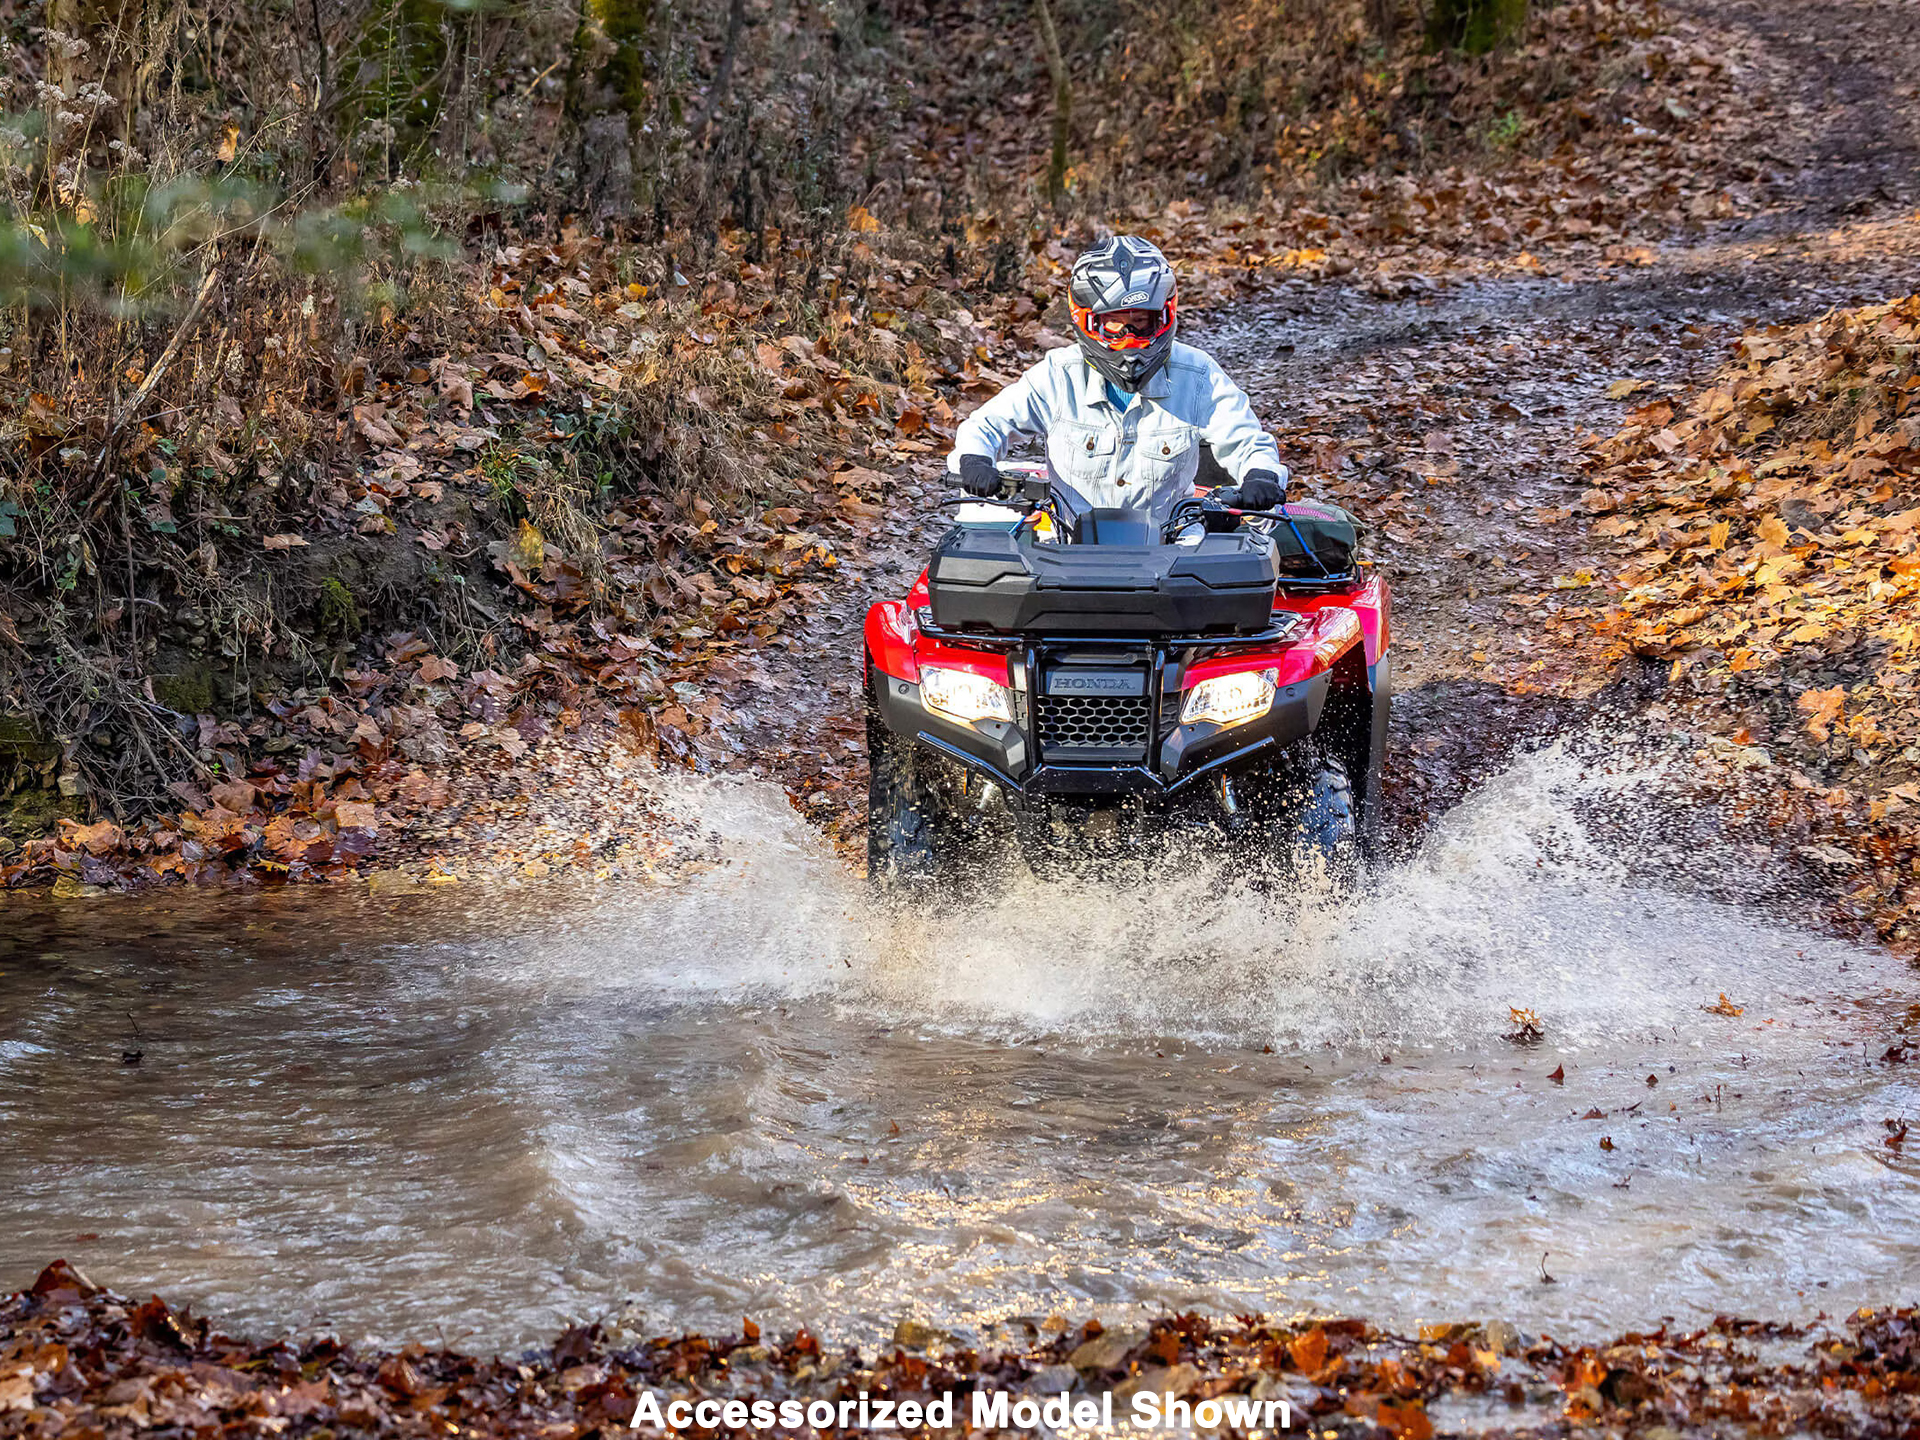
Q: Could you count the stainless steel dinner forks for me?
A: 0